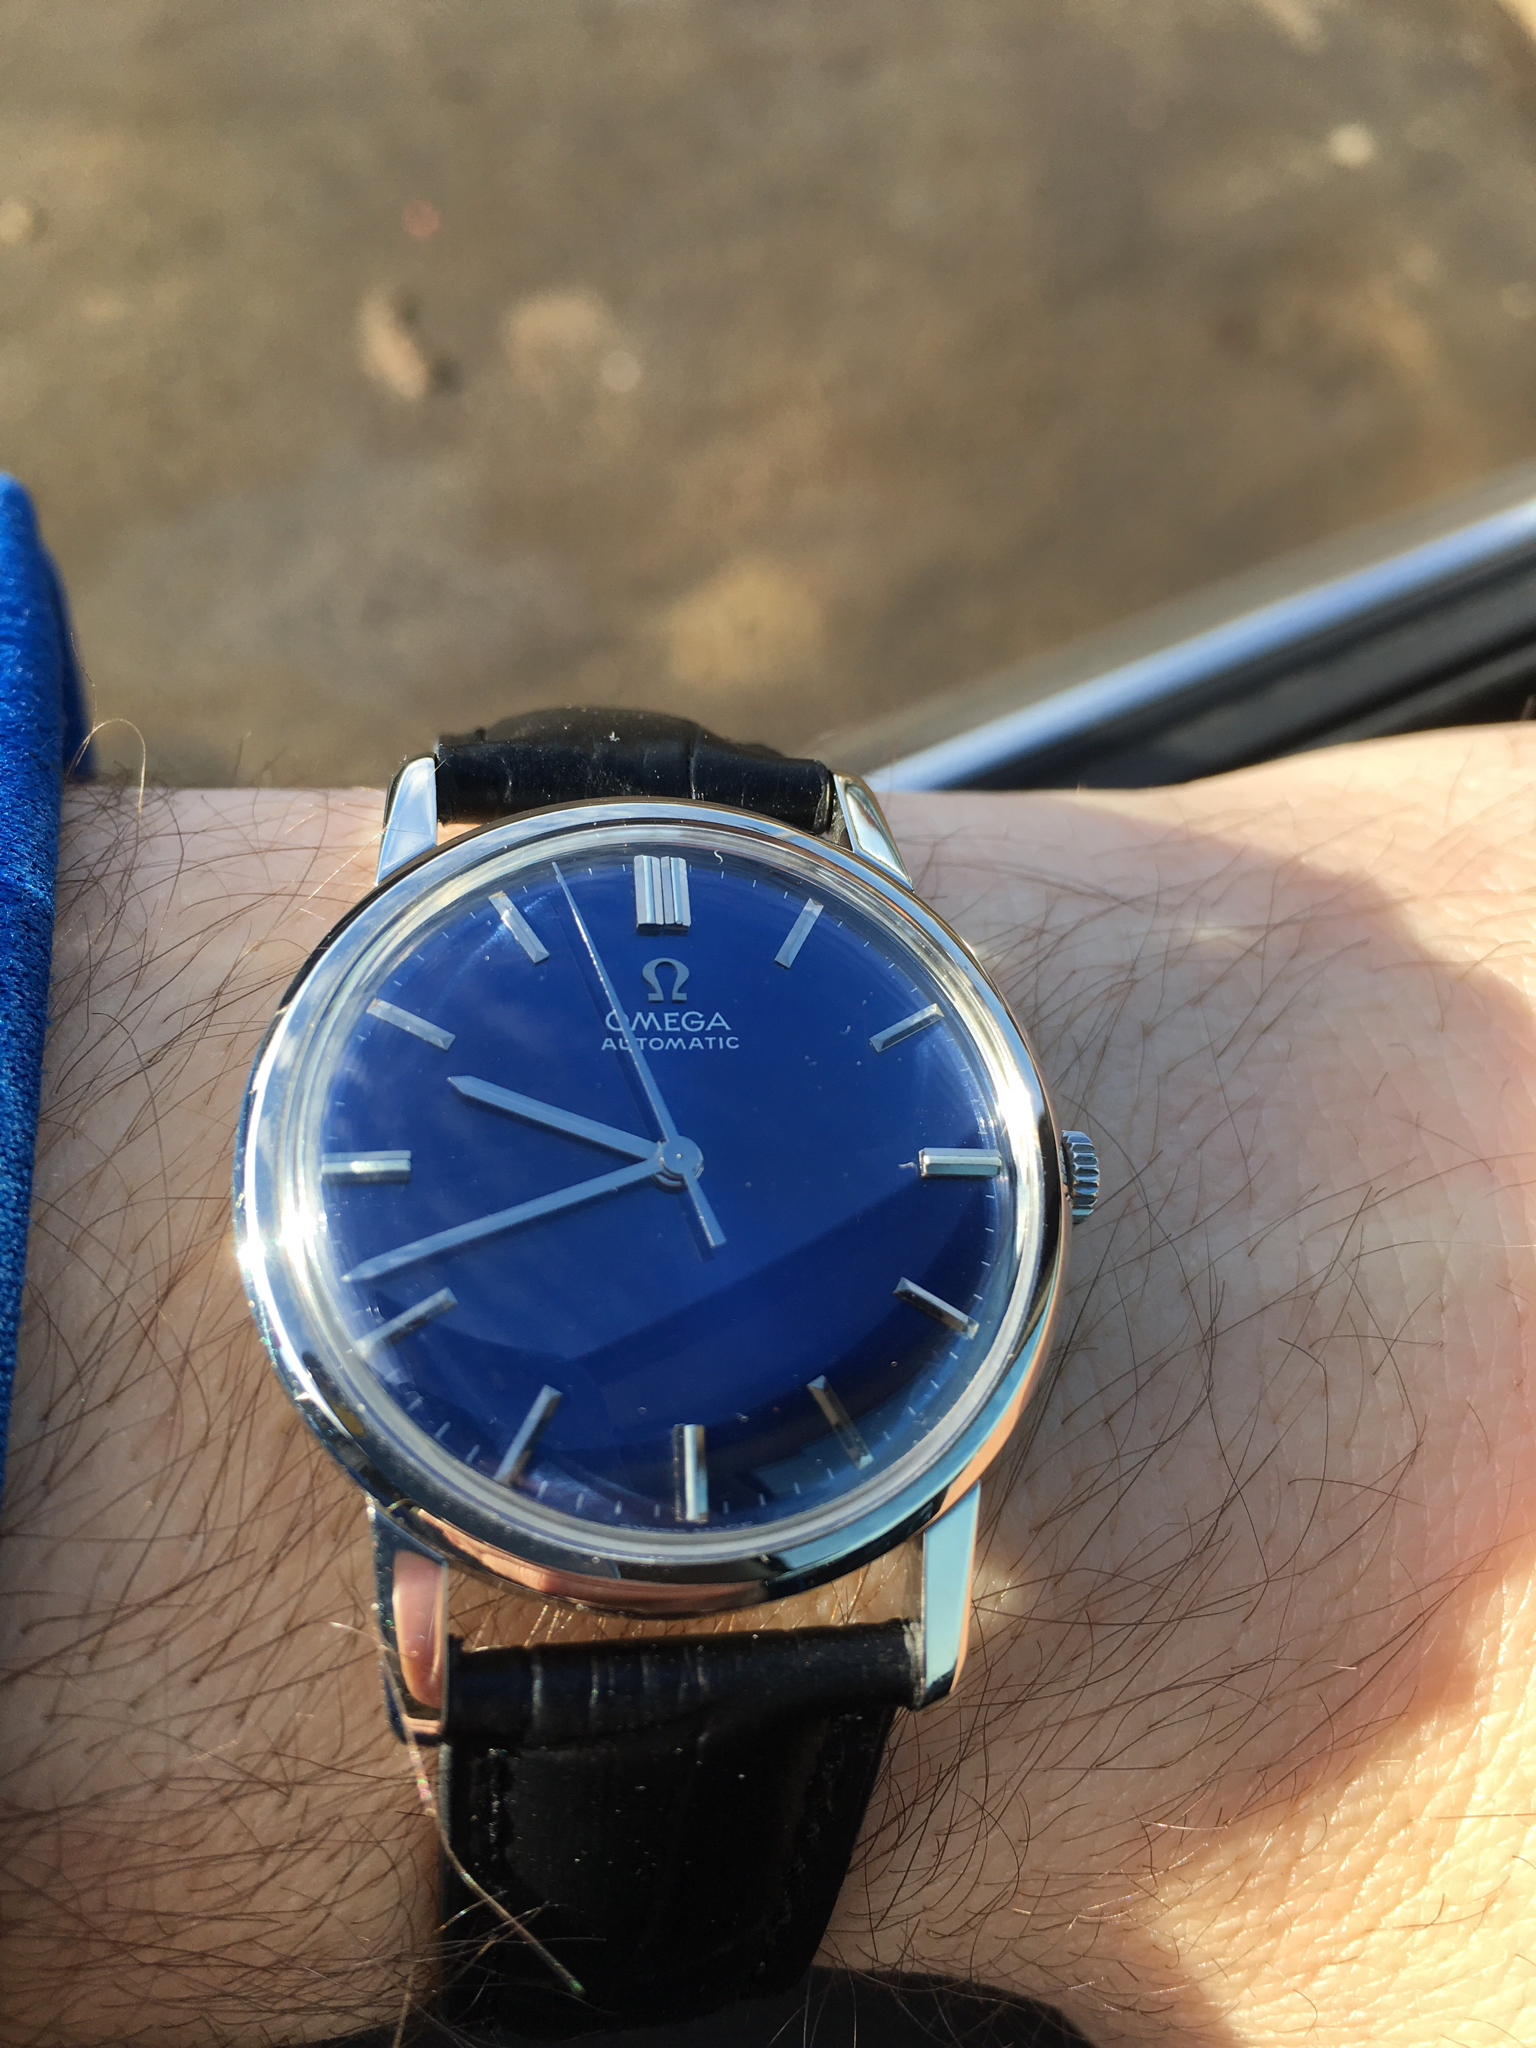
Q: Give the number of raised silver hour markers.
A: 12